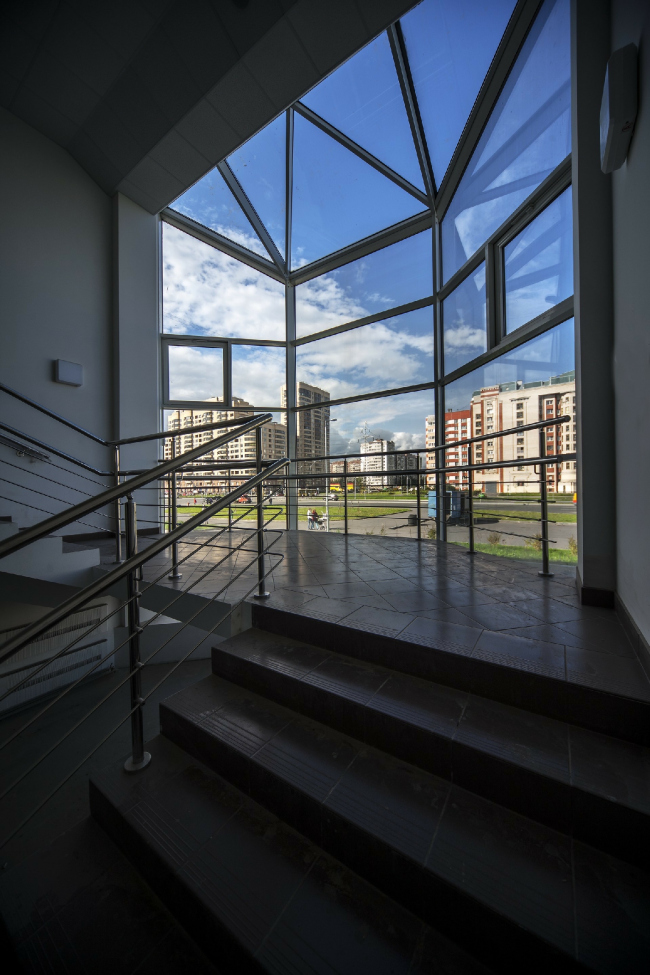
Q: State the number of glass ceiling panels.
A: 5